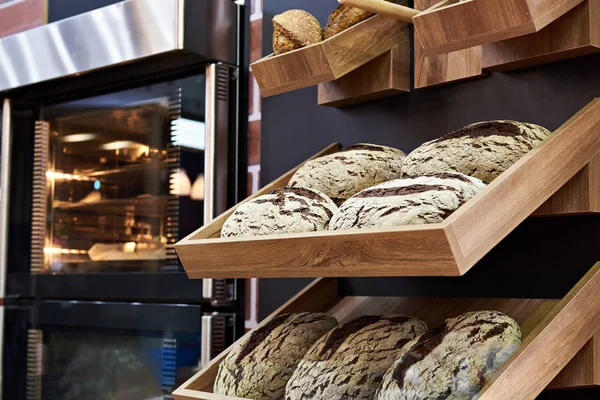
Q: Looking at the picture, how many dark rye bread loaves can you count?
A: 7